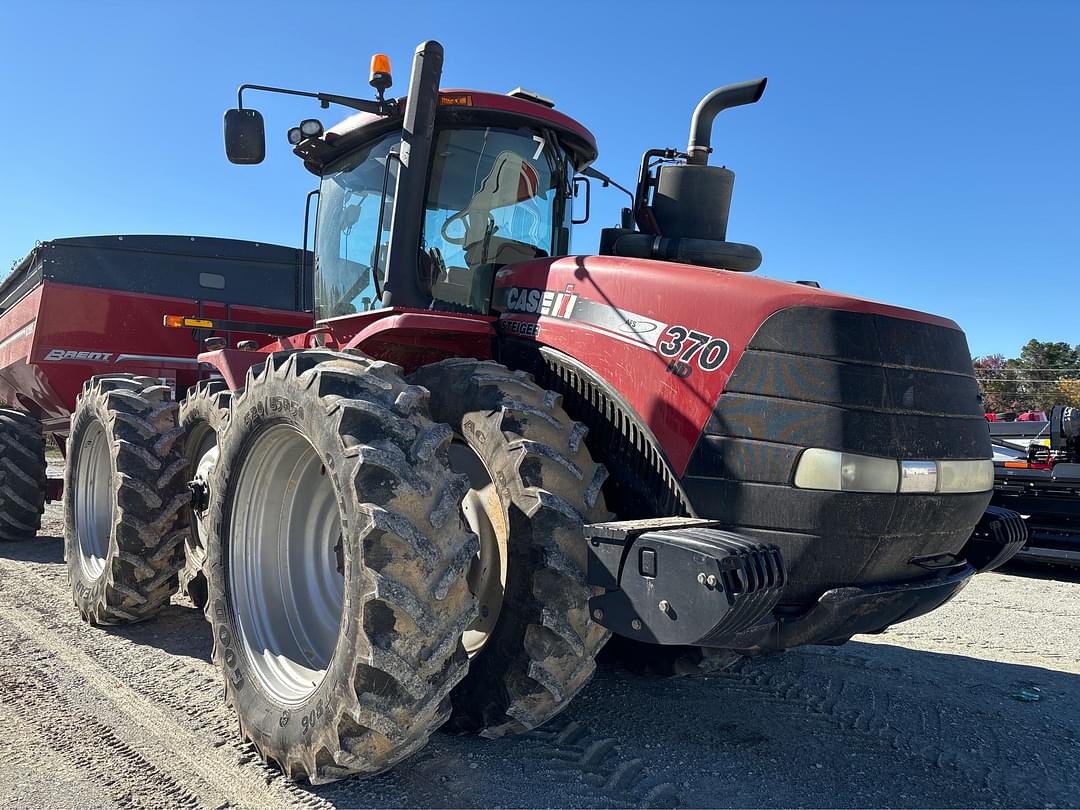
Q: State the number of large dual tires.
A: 4